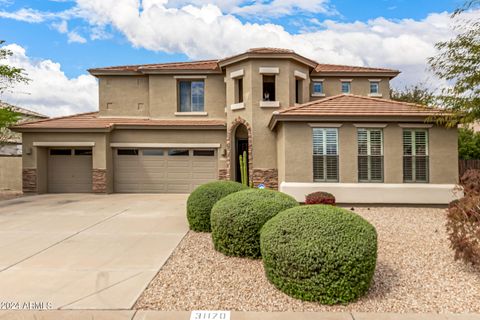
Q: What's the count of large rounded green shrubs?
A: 3